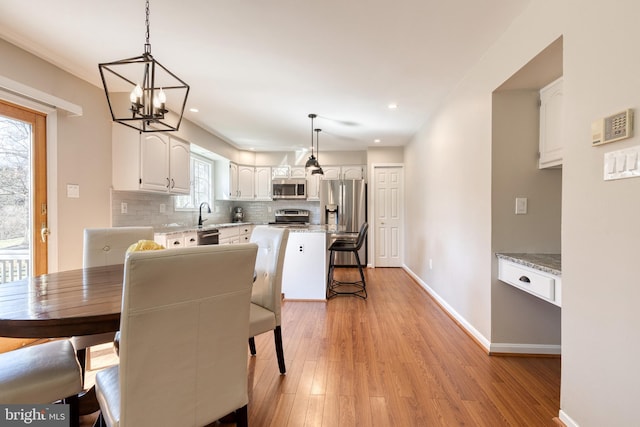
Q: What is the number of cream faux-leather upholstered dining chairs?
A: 4